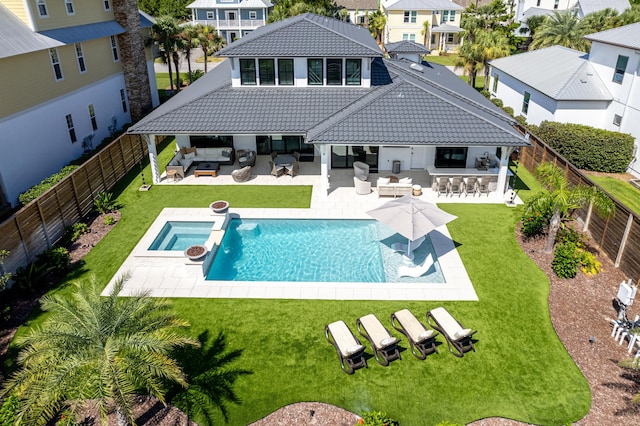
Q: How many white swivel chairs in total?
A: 2